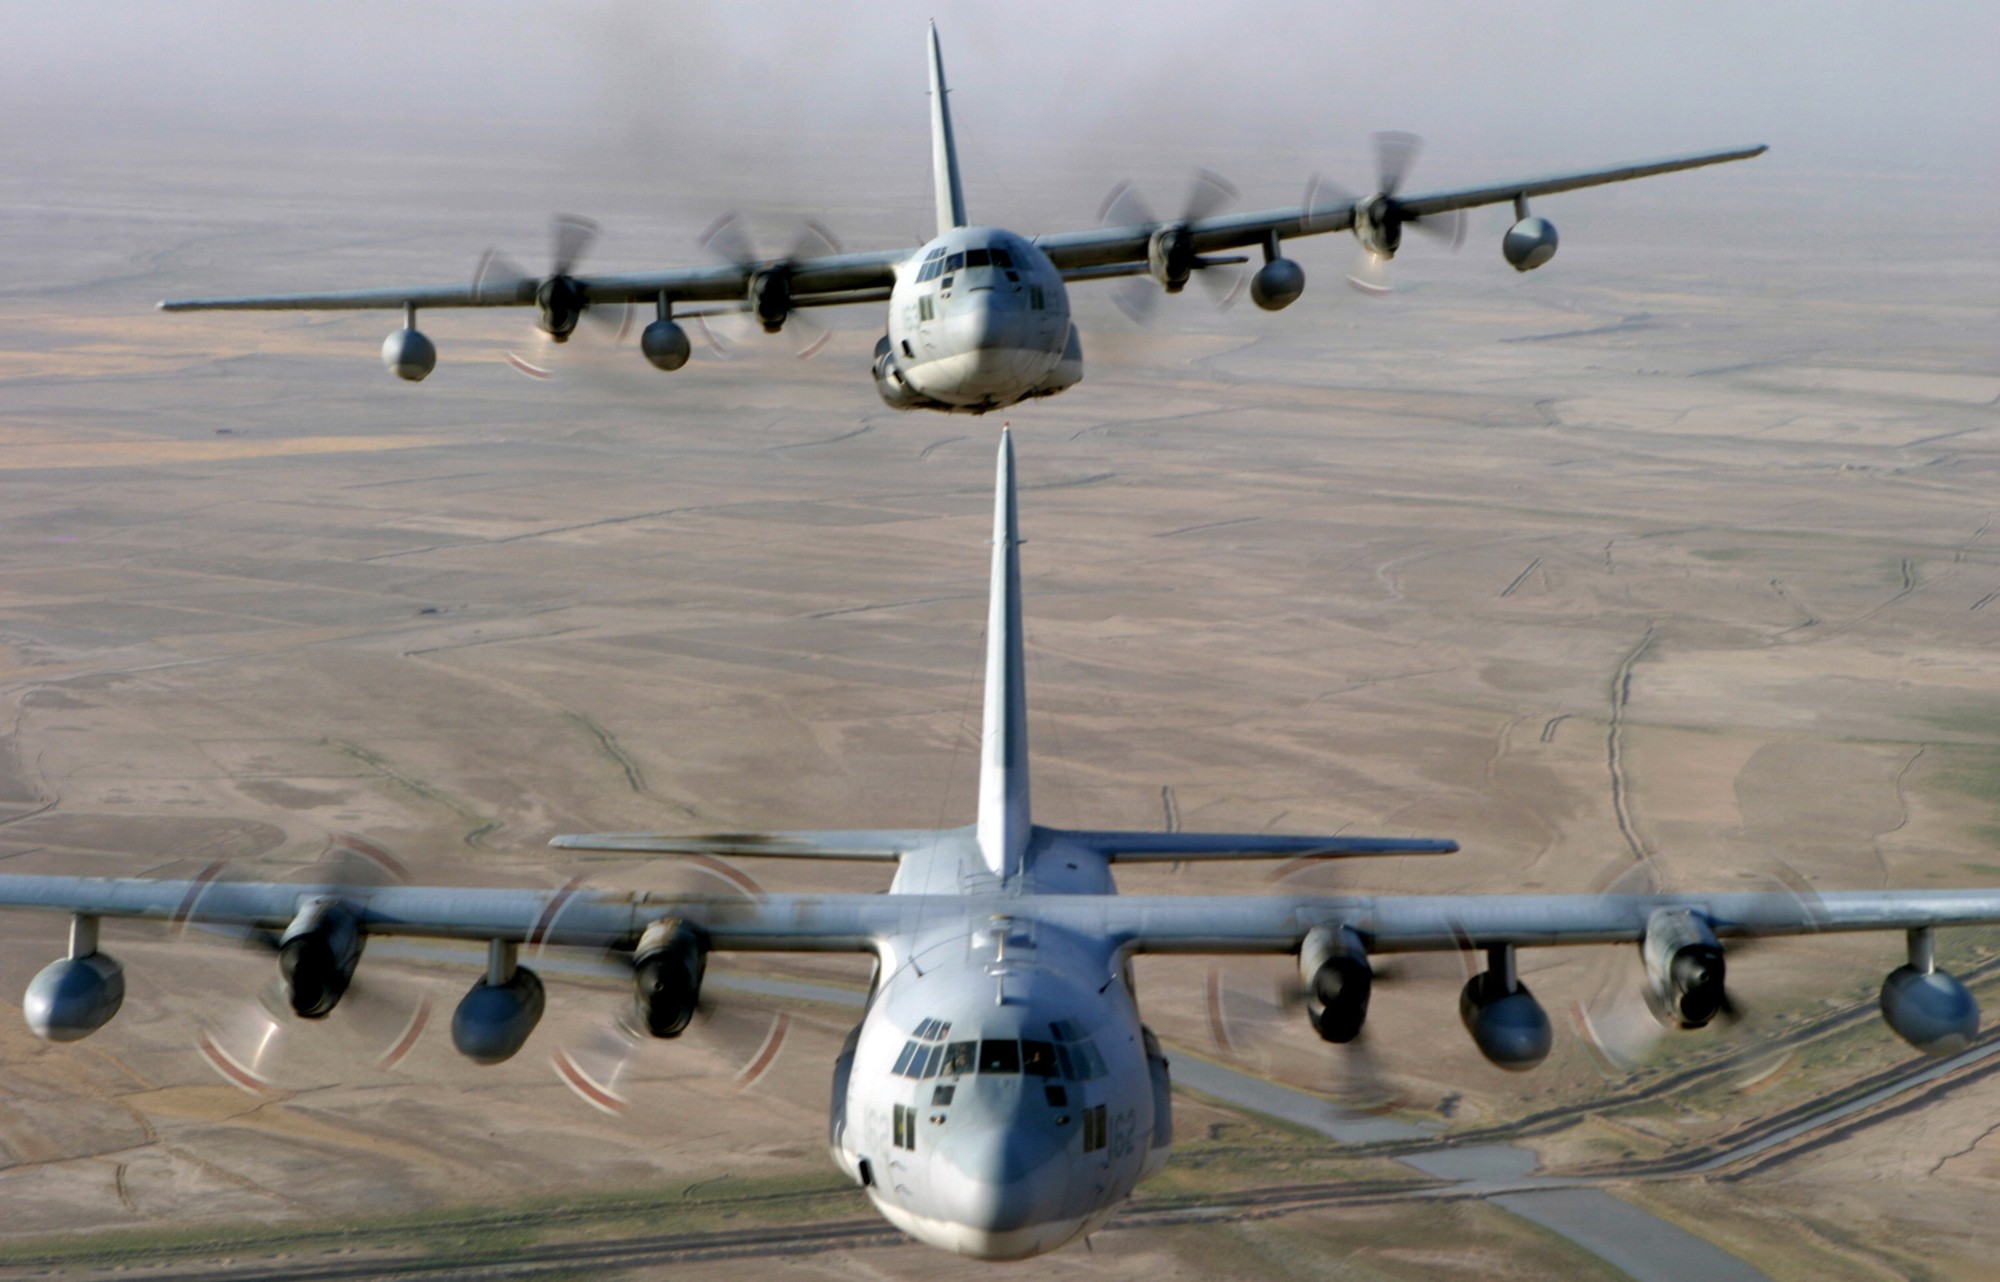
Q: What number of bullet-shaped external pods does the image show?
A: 8